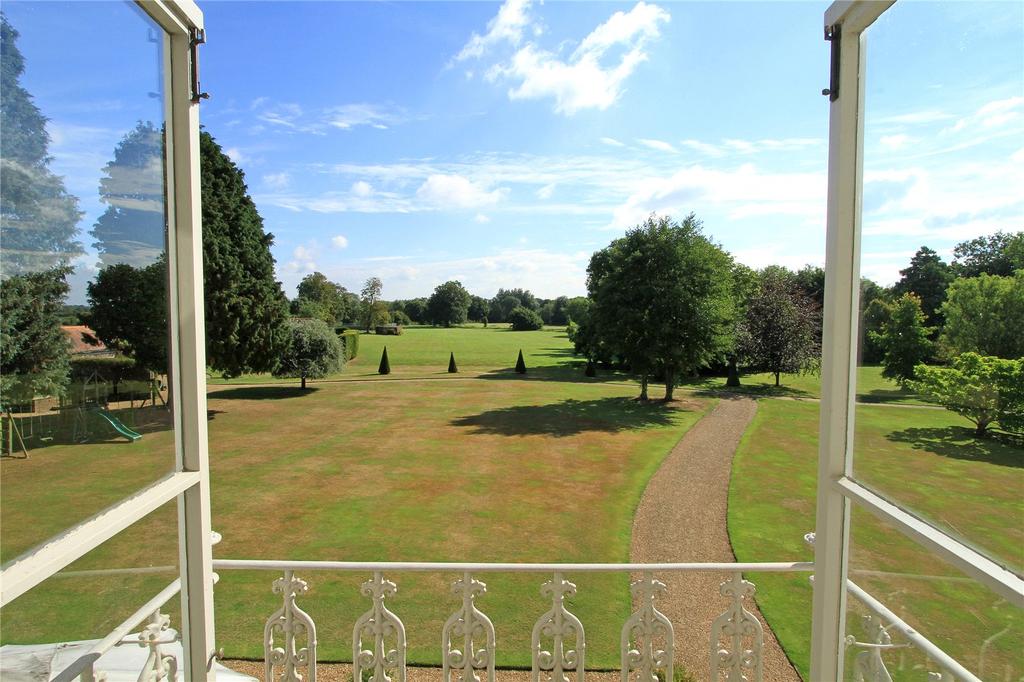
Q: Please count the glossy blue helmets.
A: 0